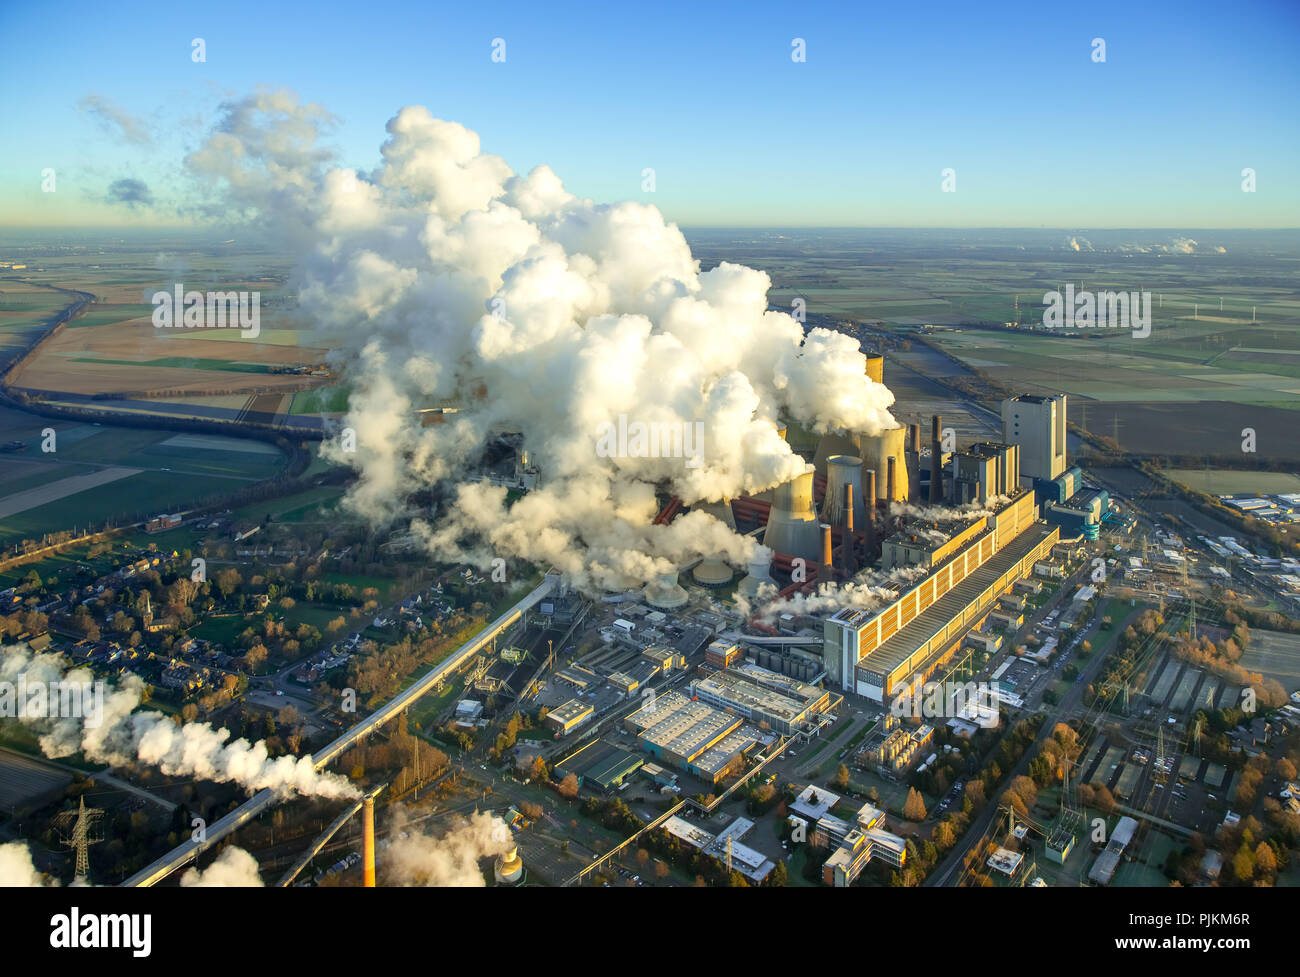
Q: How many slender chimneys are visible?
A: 7